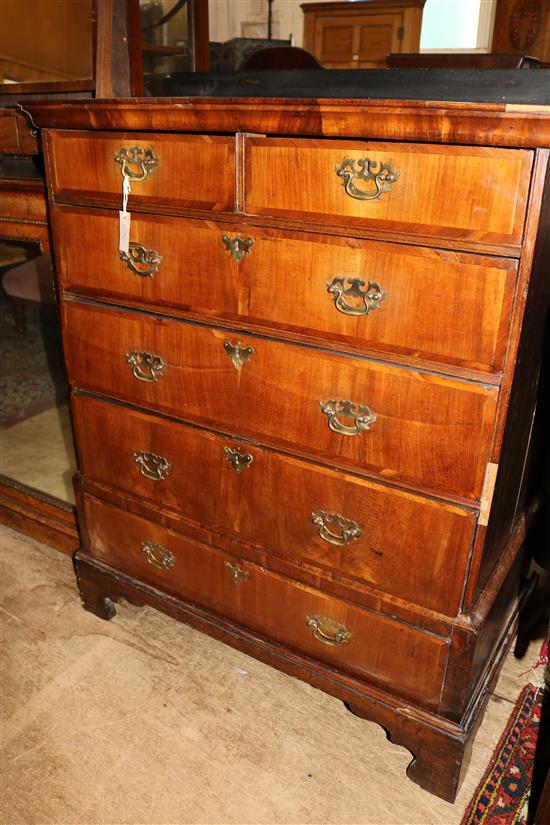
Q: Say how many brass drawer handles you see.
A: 10